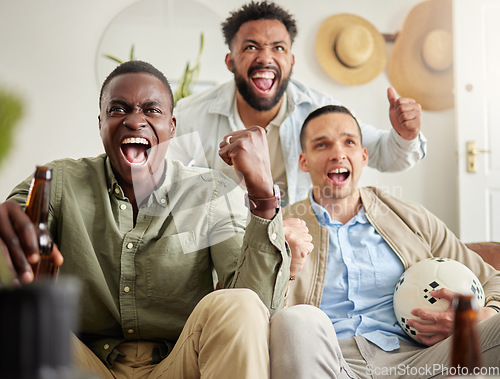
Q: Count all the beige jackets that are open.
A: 1